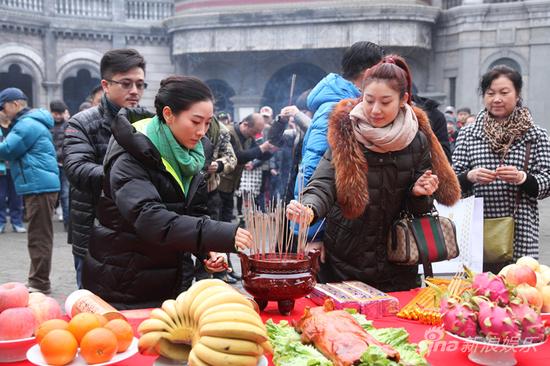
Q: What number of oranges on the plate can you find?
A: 6